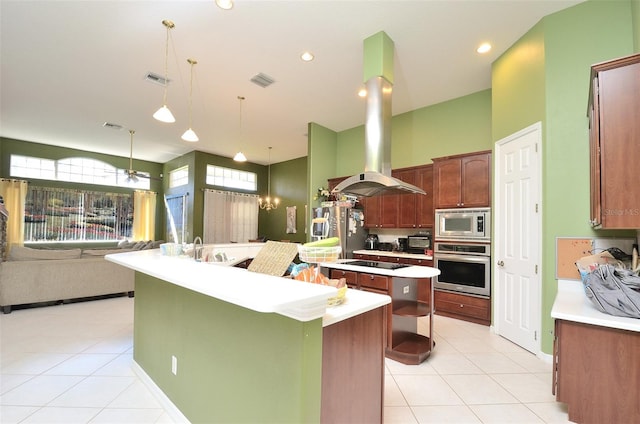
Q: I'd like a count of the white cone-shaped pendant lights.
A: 3